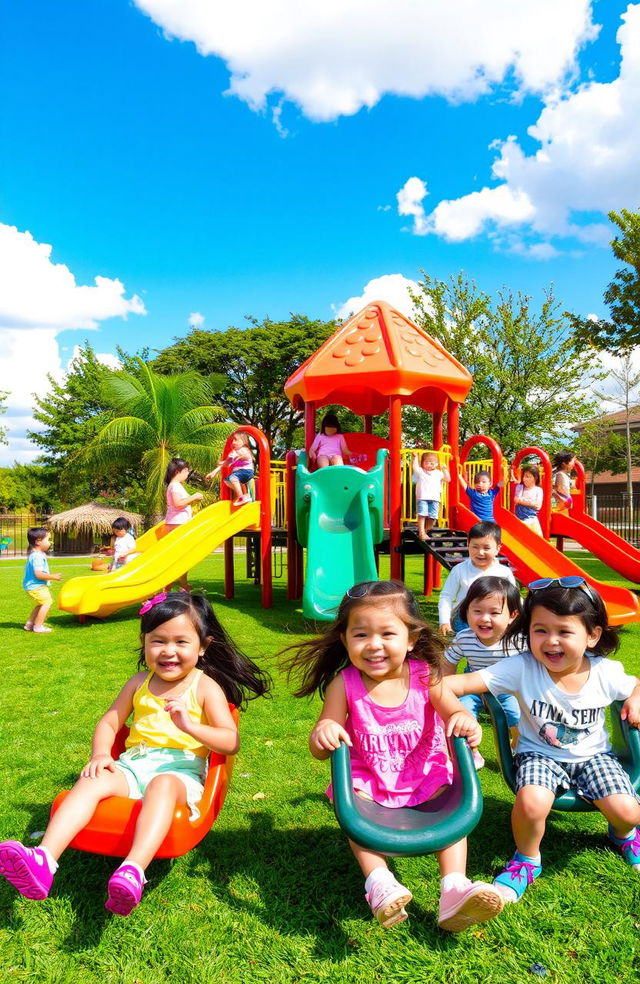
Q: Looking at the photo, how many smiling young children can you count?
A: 5